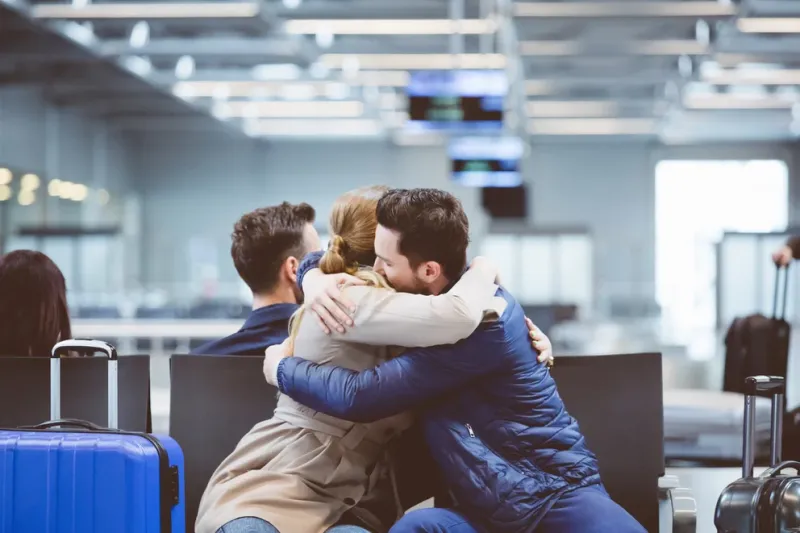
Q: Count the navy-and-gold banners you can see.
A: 0